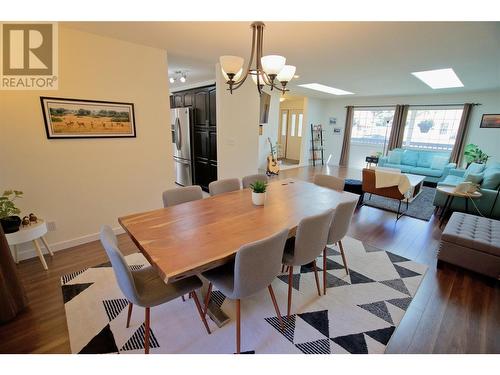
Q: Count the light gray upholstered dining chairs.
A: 8